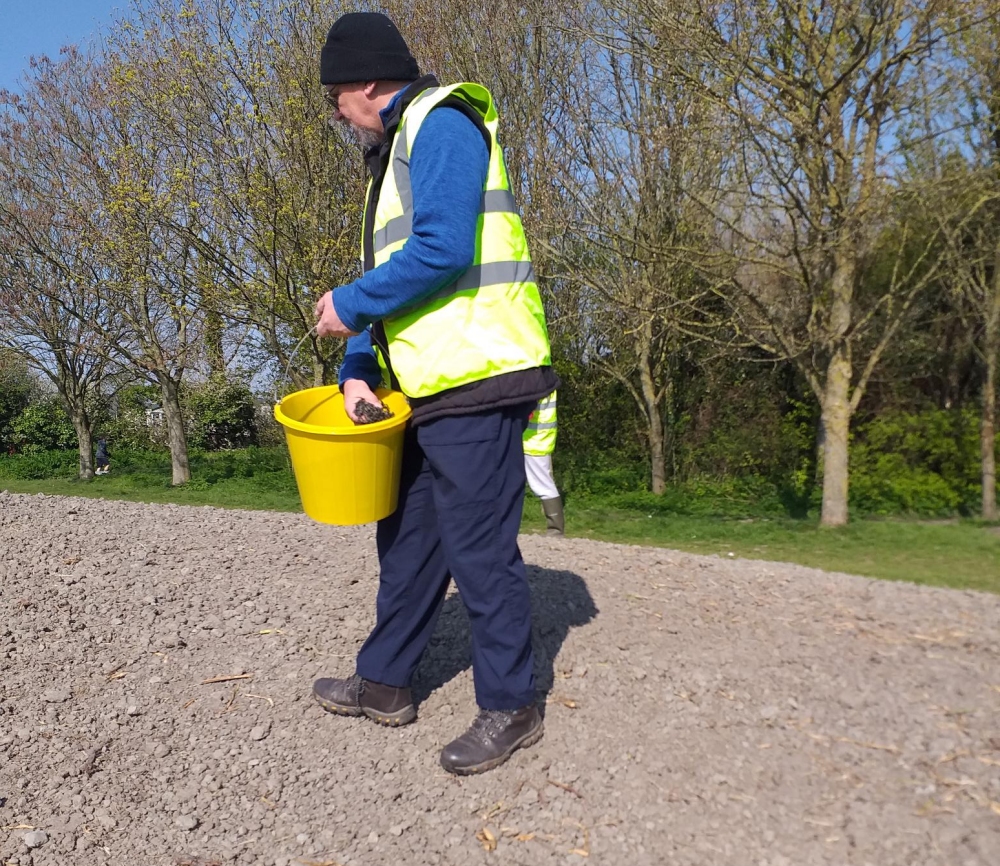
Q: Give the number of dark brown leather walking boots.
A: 2